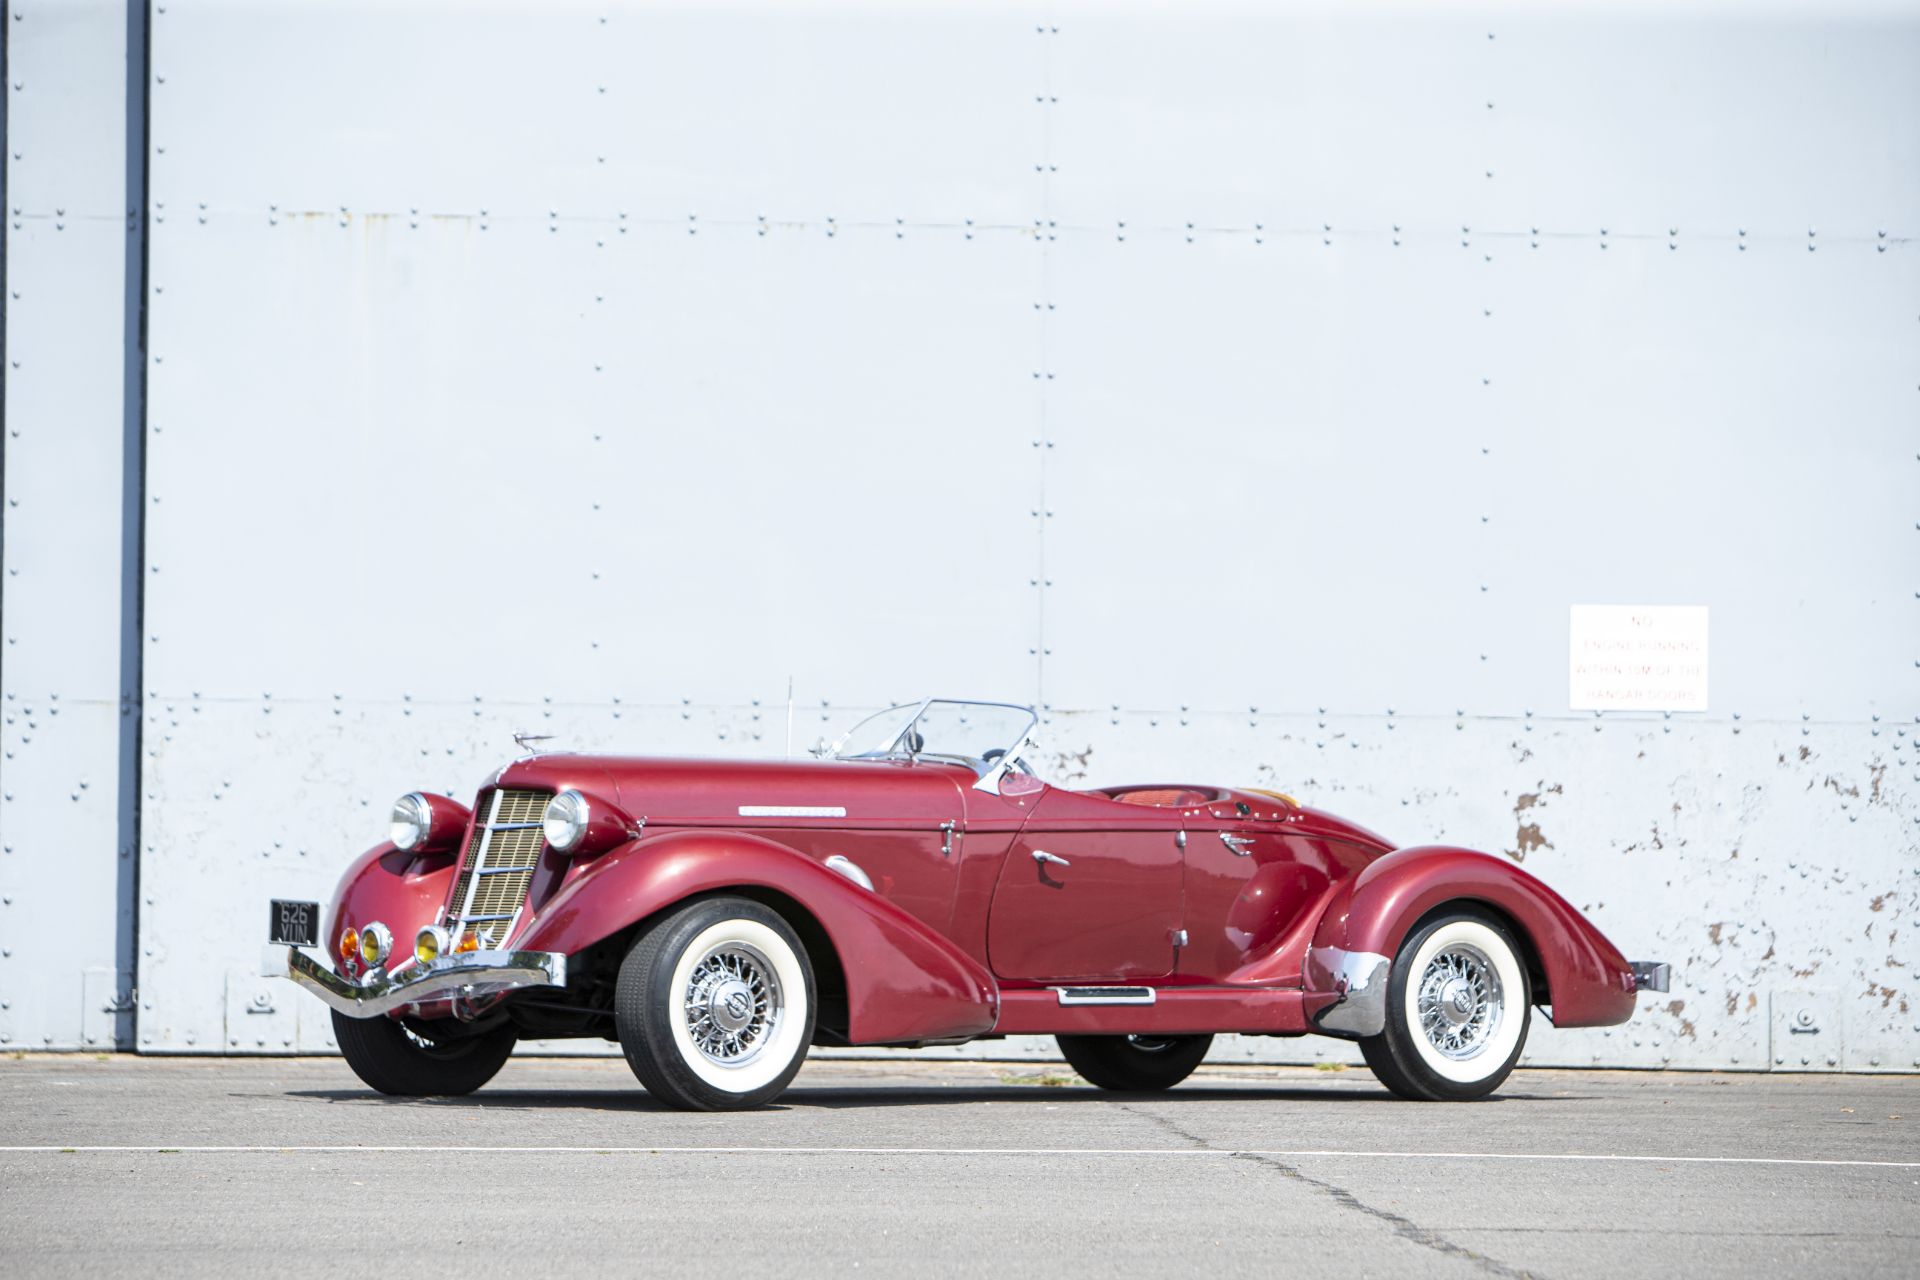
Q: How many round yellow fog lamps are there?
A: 2